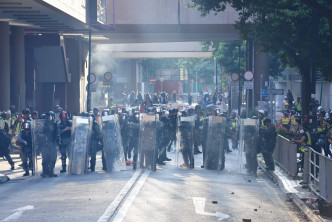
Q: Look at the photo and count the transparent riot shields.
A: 7